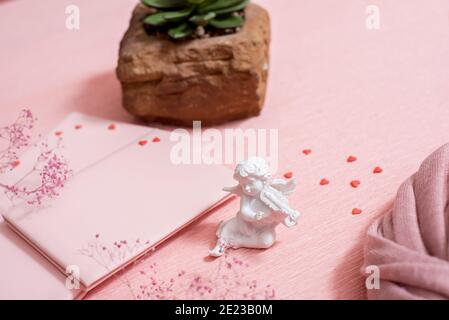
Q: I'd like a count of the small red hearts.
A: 13